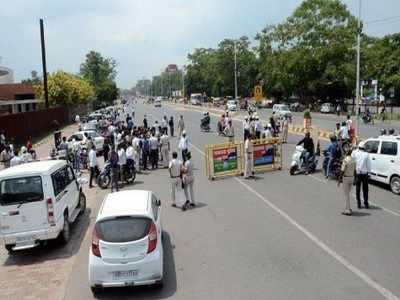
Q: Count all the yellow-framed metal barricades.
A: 2